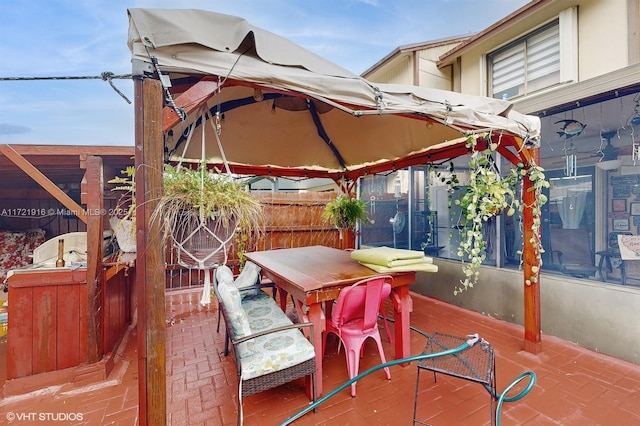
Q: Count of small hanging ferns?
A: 1